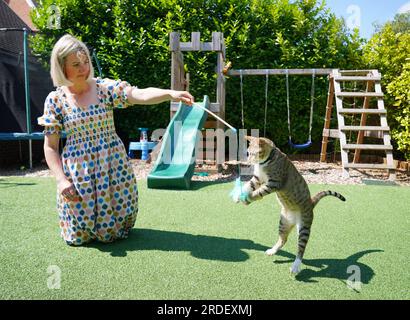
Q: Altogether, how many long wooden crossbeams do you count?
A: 1